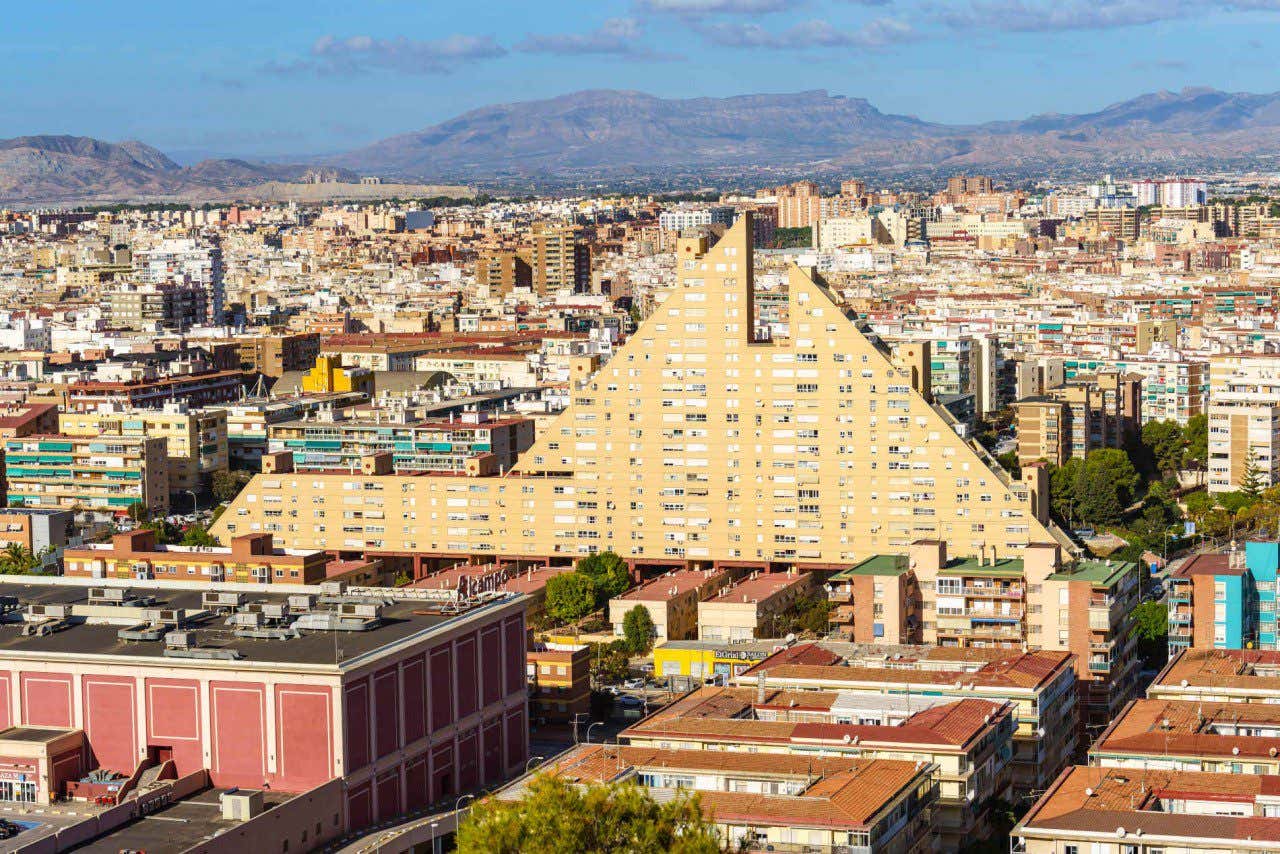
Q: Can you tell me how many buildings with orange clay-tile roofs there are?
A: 6